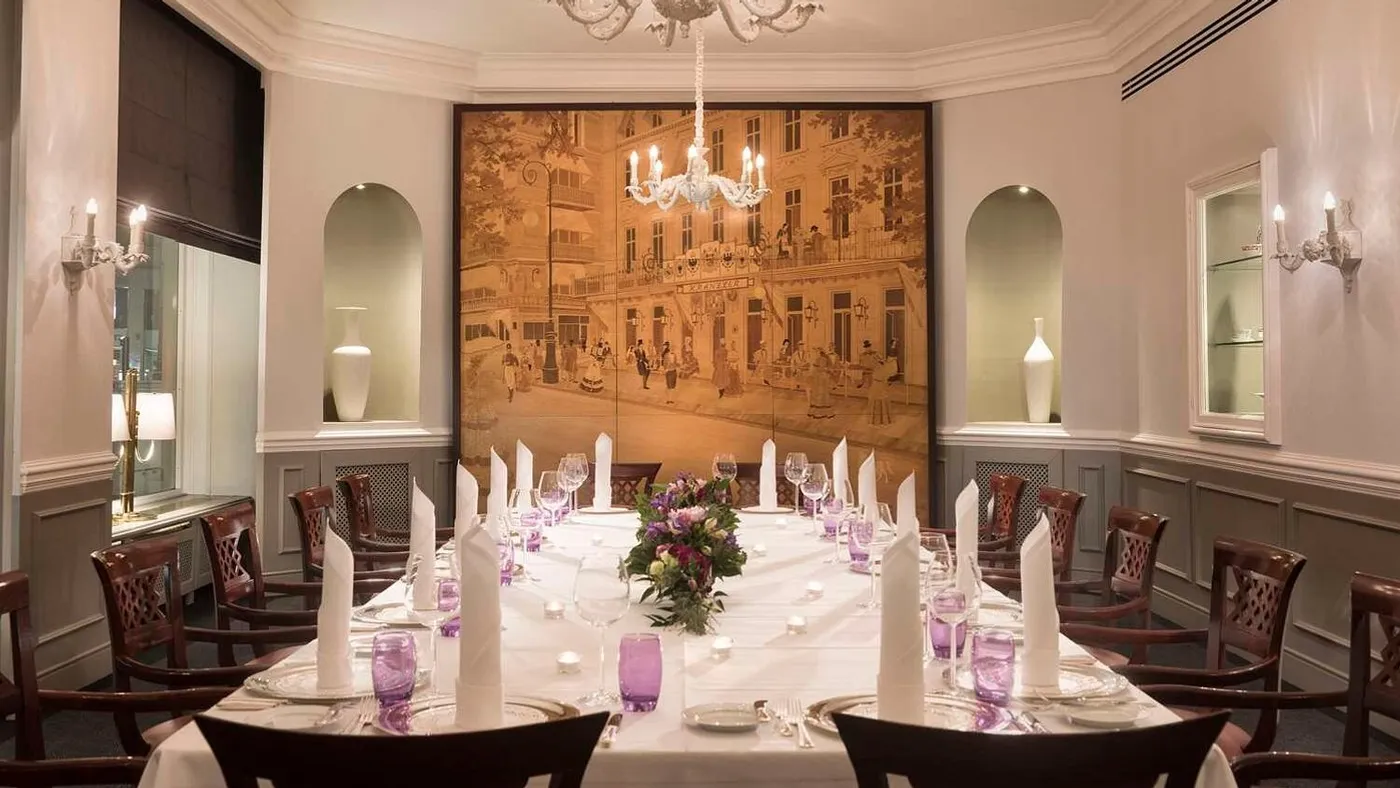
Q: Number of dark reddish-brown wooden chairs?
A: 14